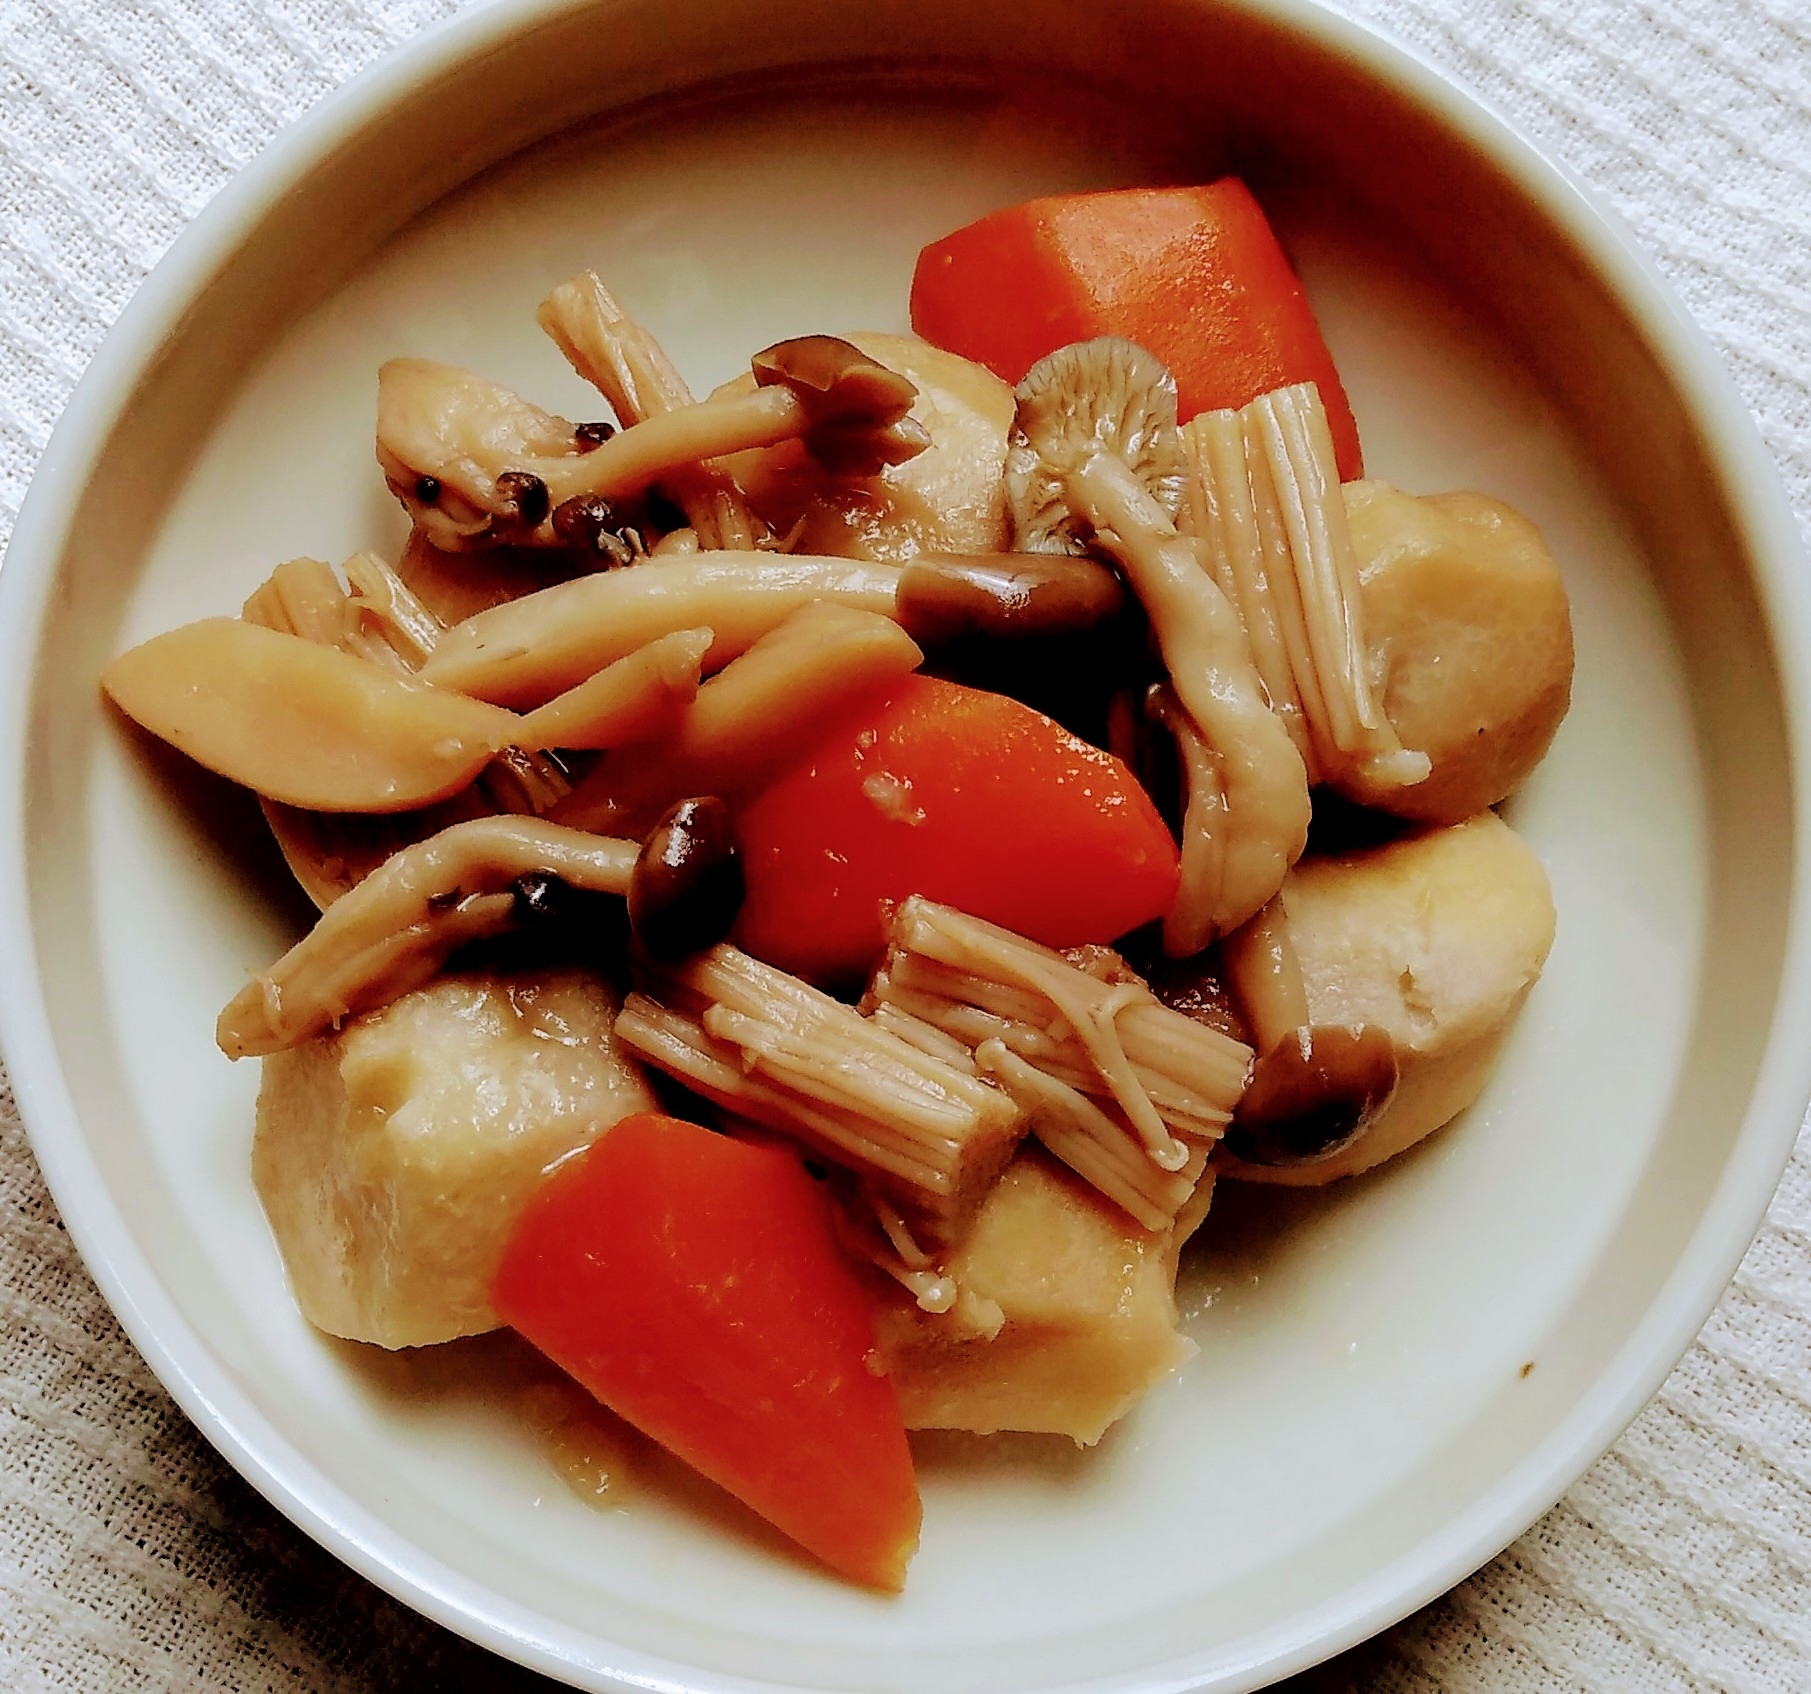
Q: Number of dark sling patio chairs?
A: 0